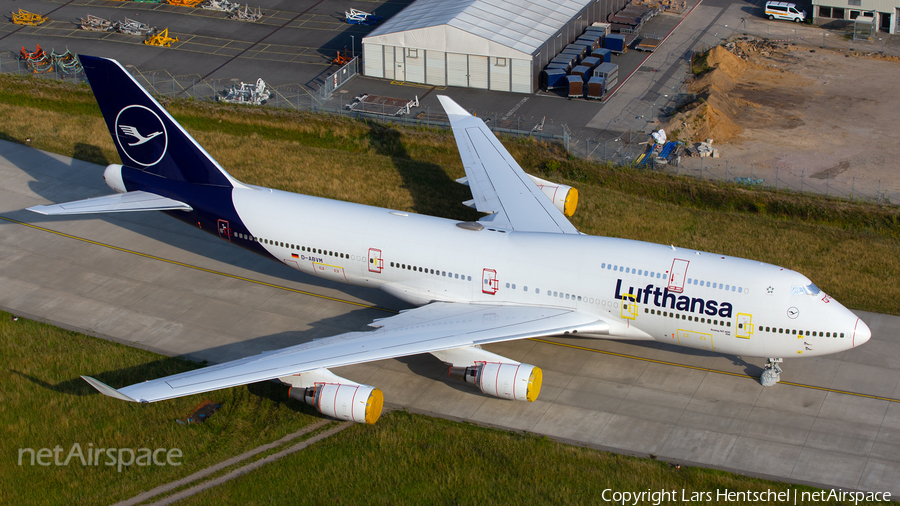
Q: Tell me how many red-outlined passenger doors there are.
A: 4